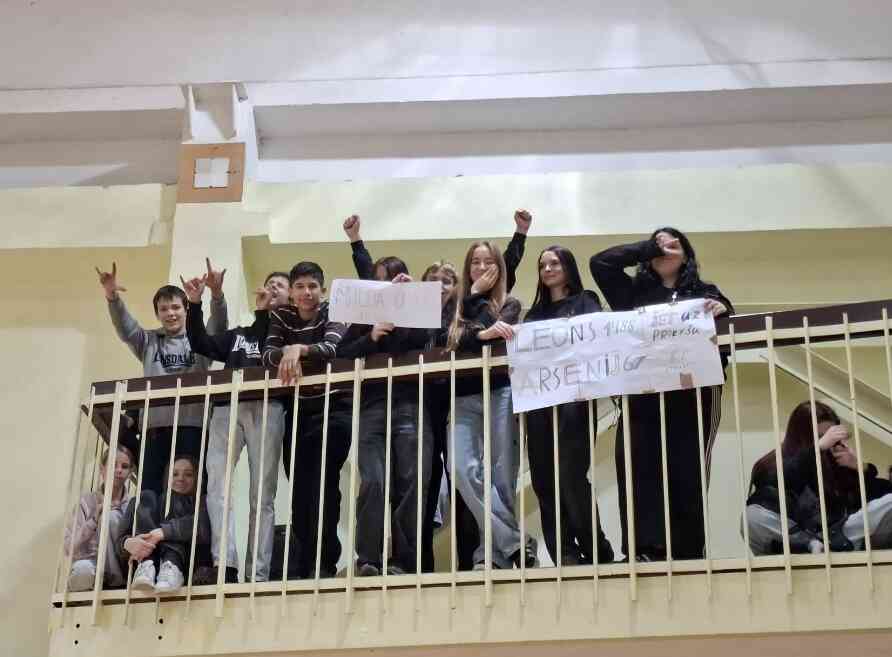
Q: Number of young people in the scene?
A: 11